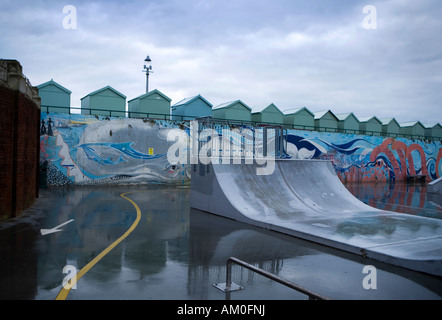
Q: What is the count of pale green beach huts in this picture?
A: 13